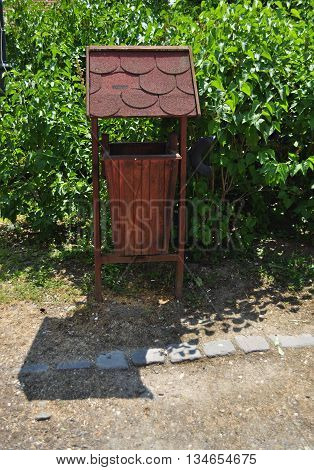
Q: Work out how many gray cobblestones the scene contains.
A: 8